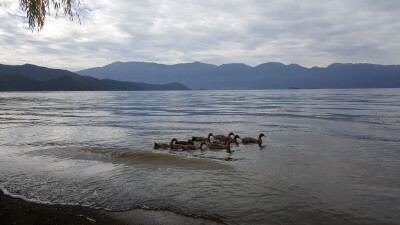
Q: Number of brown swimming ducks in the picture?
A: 8